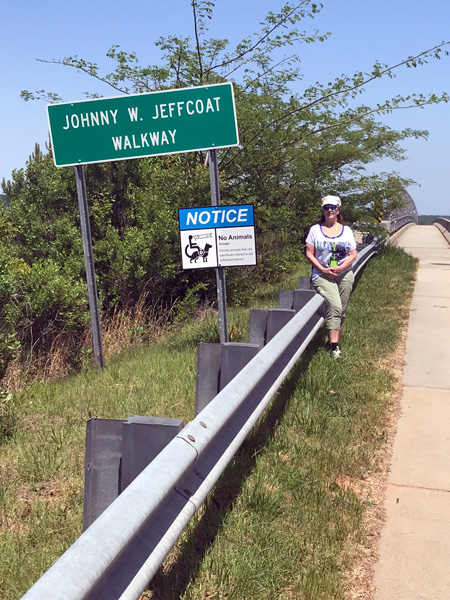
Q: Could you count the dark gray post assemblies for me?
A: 5